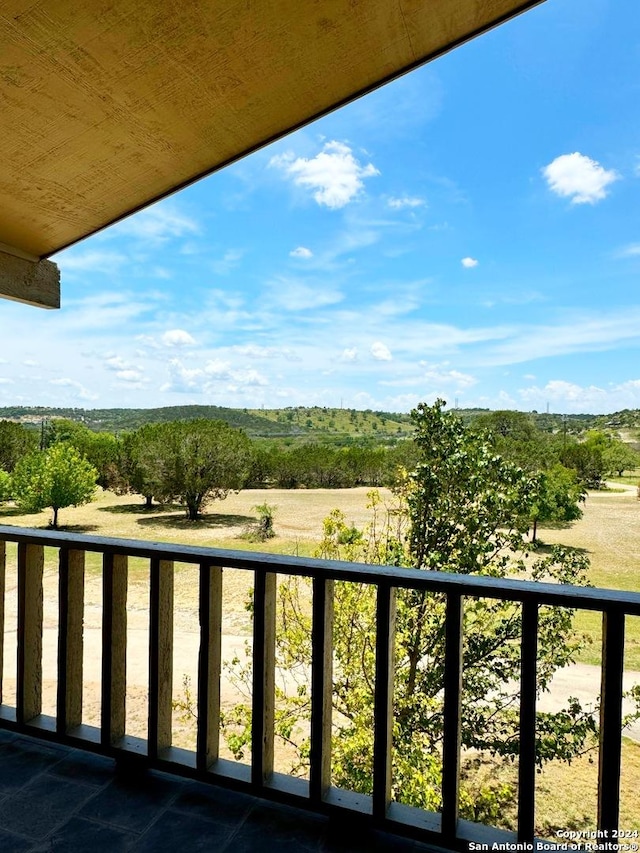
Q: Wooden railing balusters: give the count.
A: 12